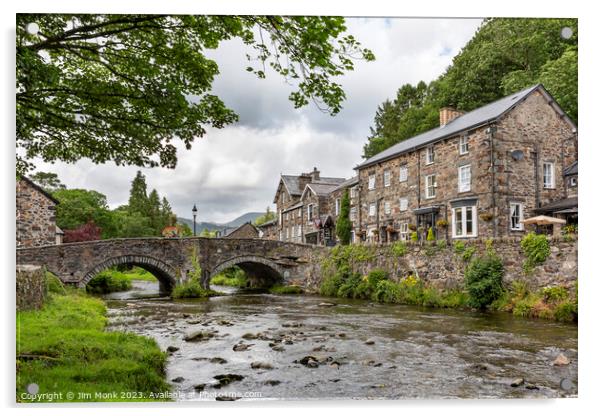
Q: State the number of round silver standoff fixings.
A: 4